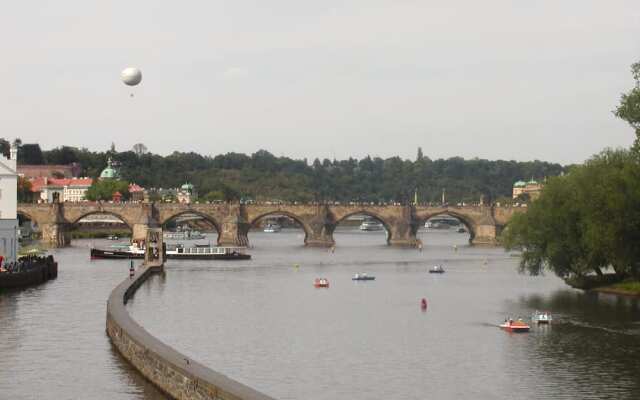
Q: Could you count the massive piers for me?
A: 6